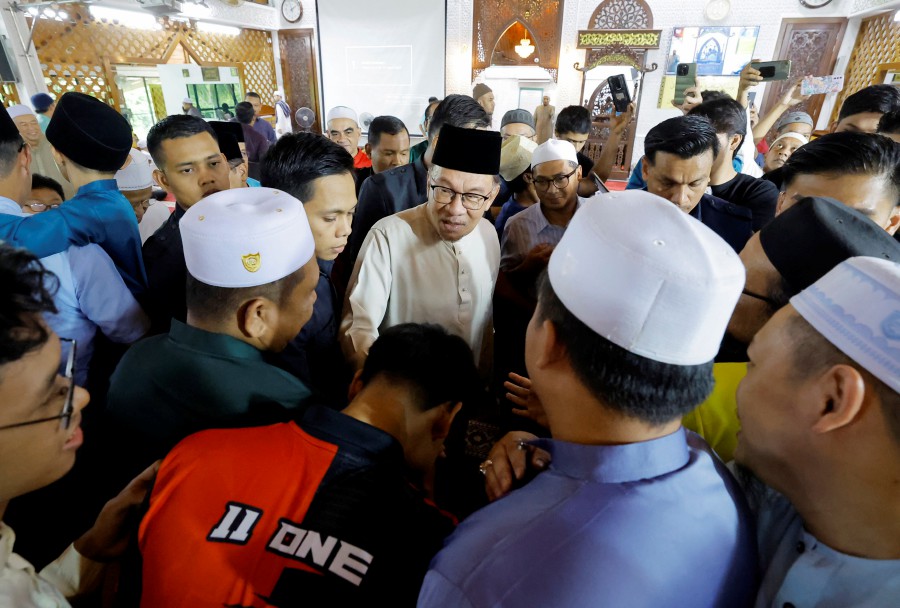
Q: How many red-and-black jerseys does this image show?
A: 1